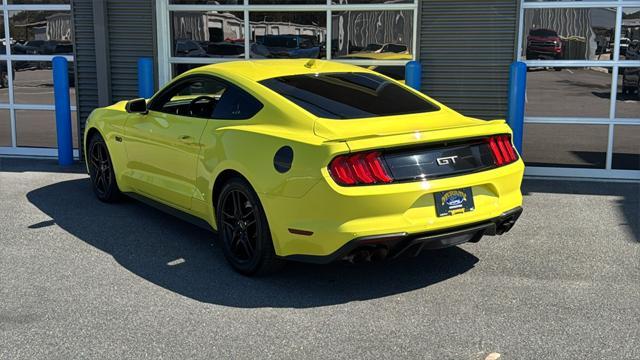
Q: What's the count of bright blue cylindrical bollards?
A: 4